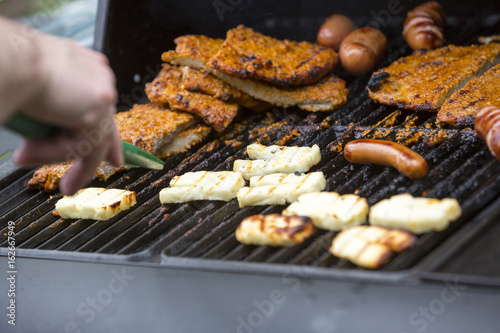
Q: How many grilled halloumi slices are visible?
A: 8